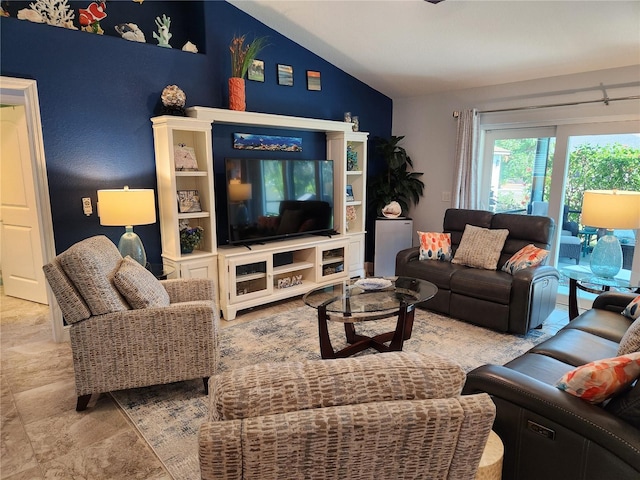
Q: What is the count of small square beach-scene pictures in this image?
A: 3